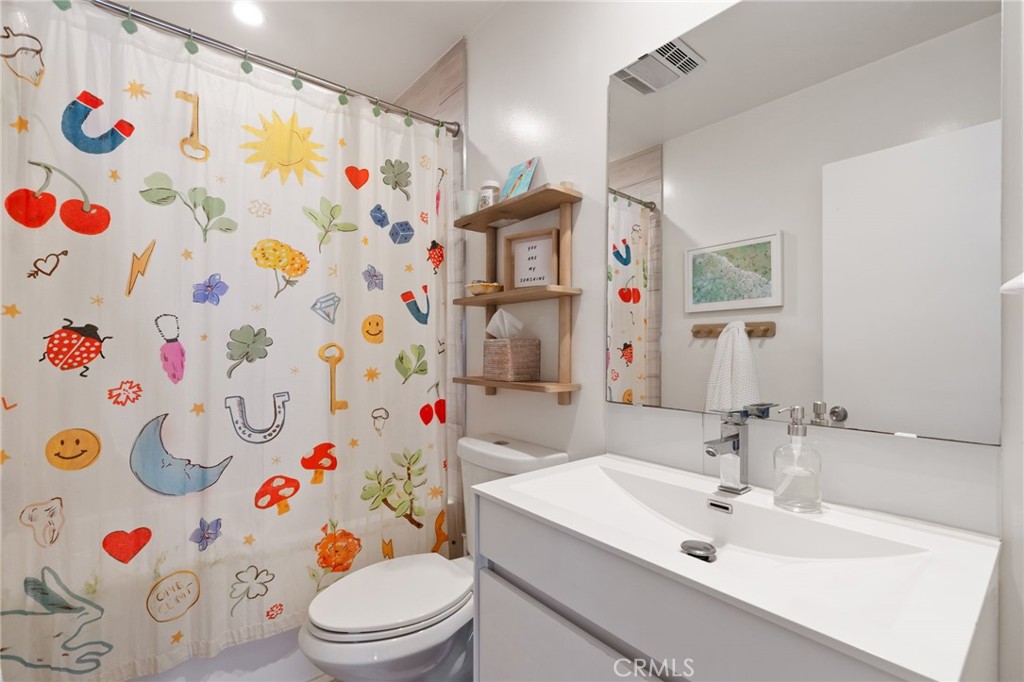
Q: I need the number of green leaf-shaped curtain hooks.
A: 9